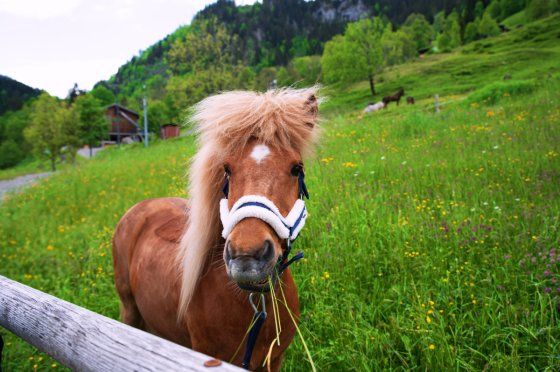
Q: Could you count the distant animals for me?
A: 3